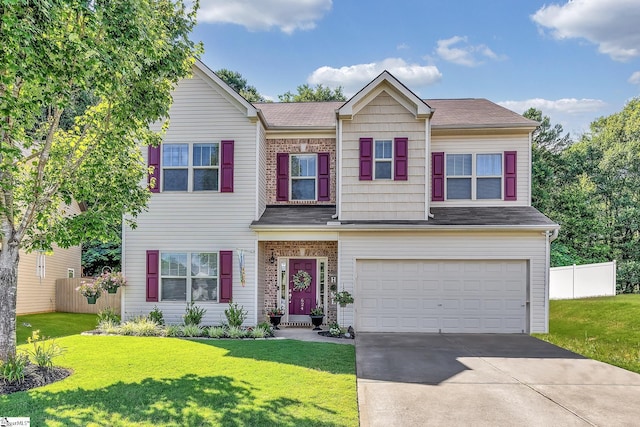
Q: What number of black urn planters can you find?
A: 2